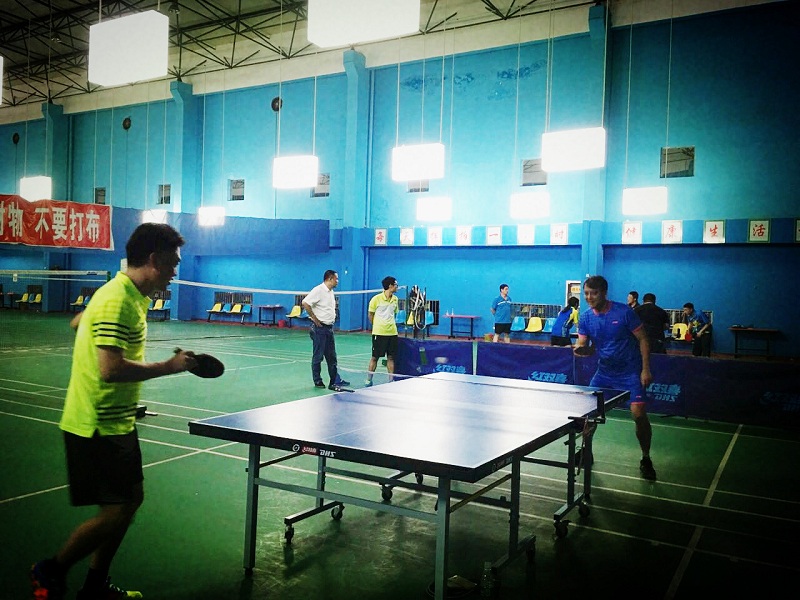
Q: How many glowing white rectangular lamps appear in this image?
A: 12